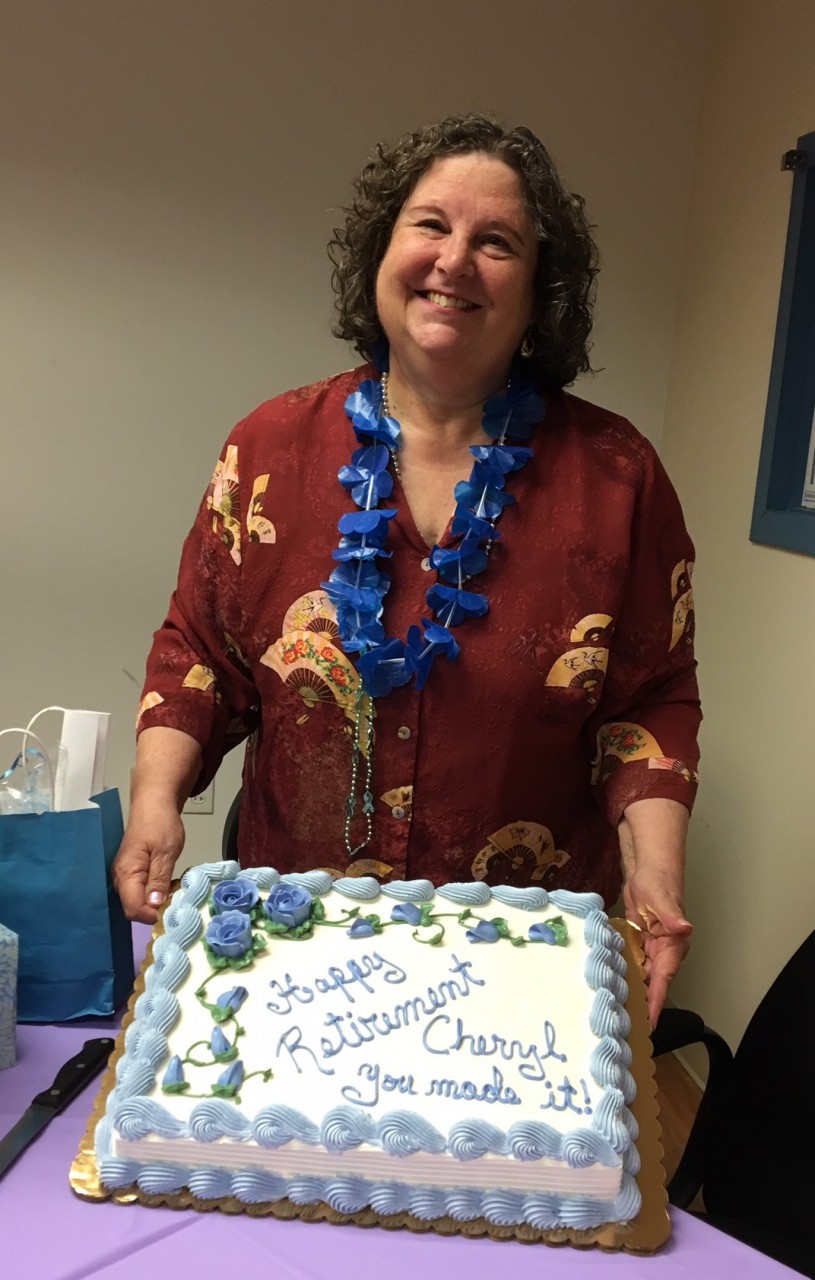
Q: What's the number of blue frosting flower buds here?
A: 8